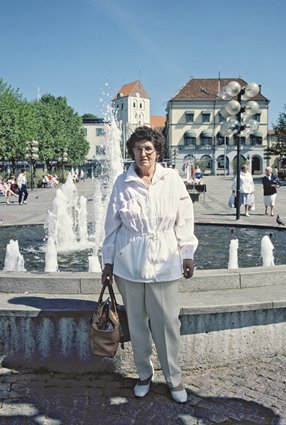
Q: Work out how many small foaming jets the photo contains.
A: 5